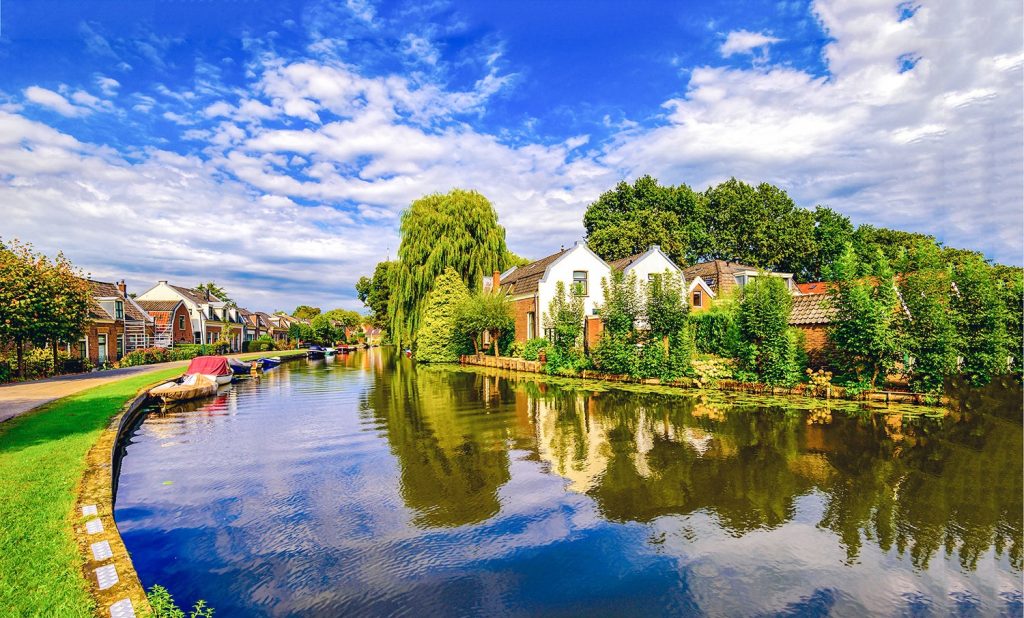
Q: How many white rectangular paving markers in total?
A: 5